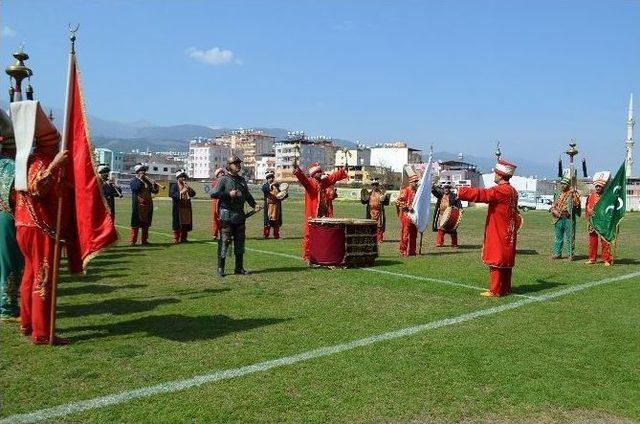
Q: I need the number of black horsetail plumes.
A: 4